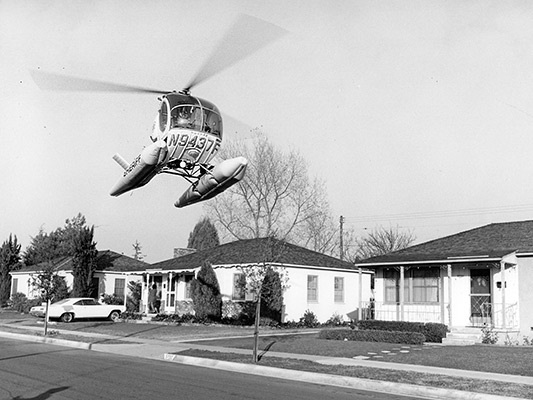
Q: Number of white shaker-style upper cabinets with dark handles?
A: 0